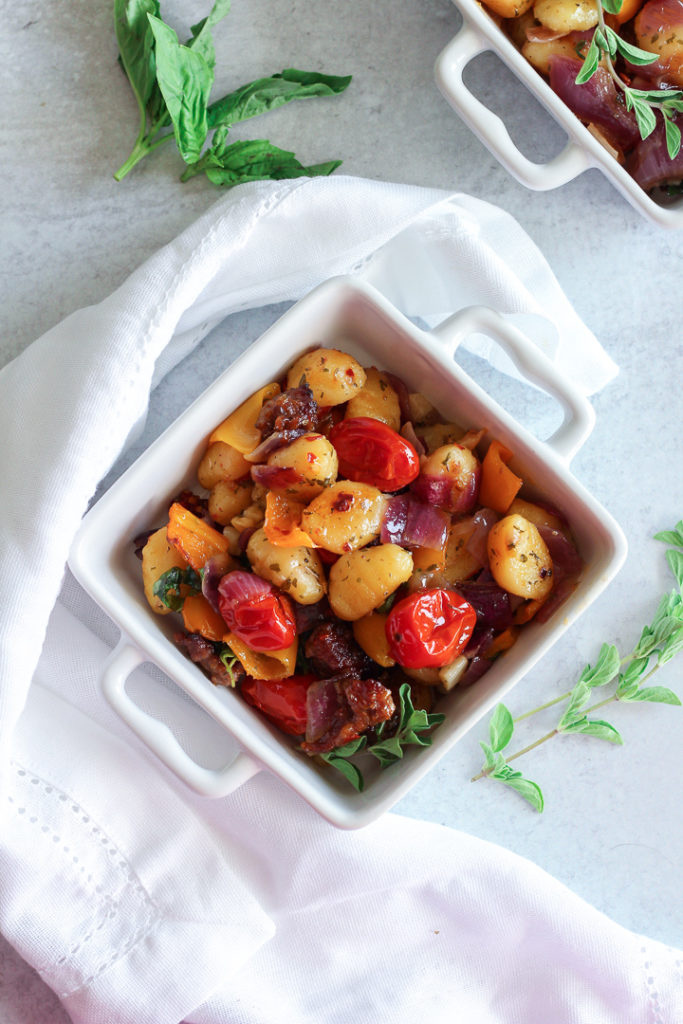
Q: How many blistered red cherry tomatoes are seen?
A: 4